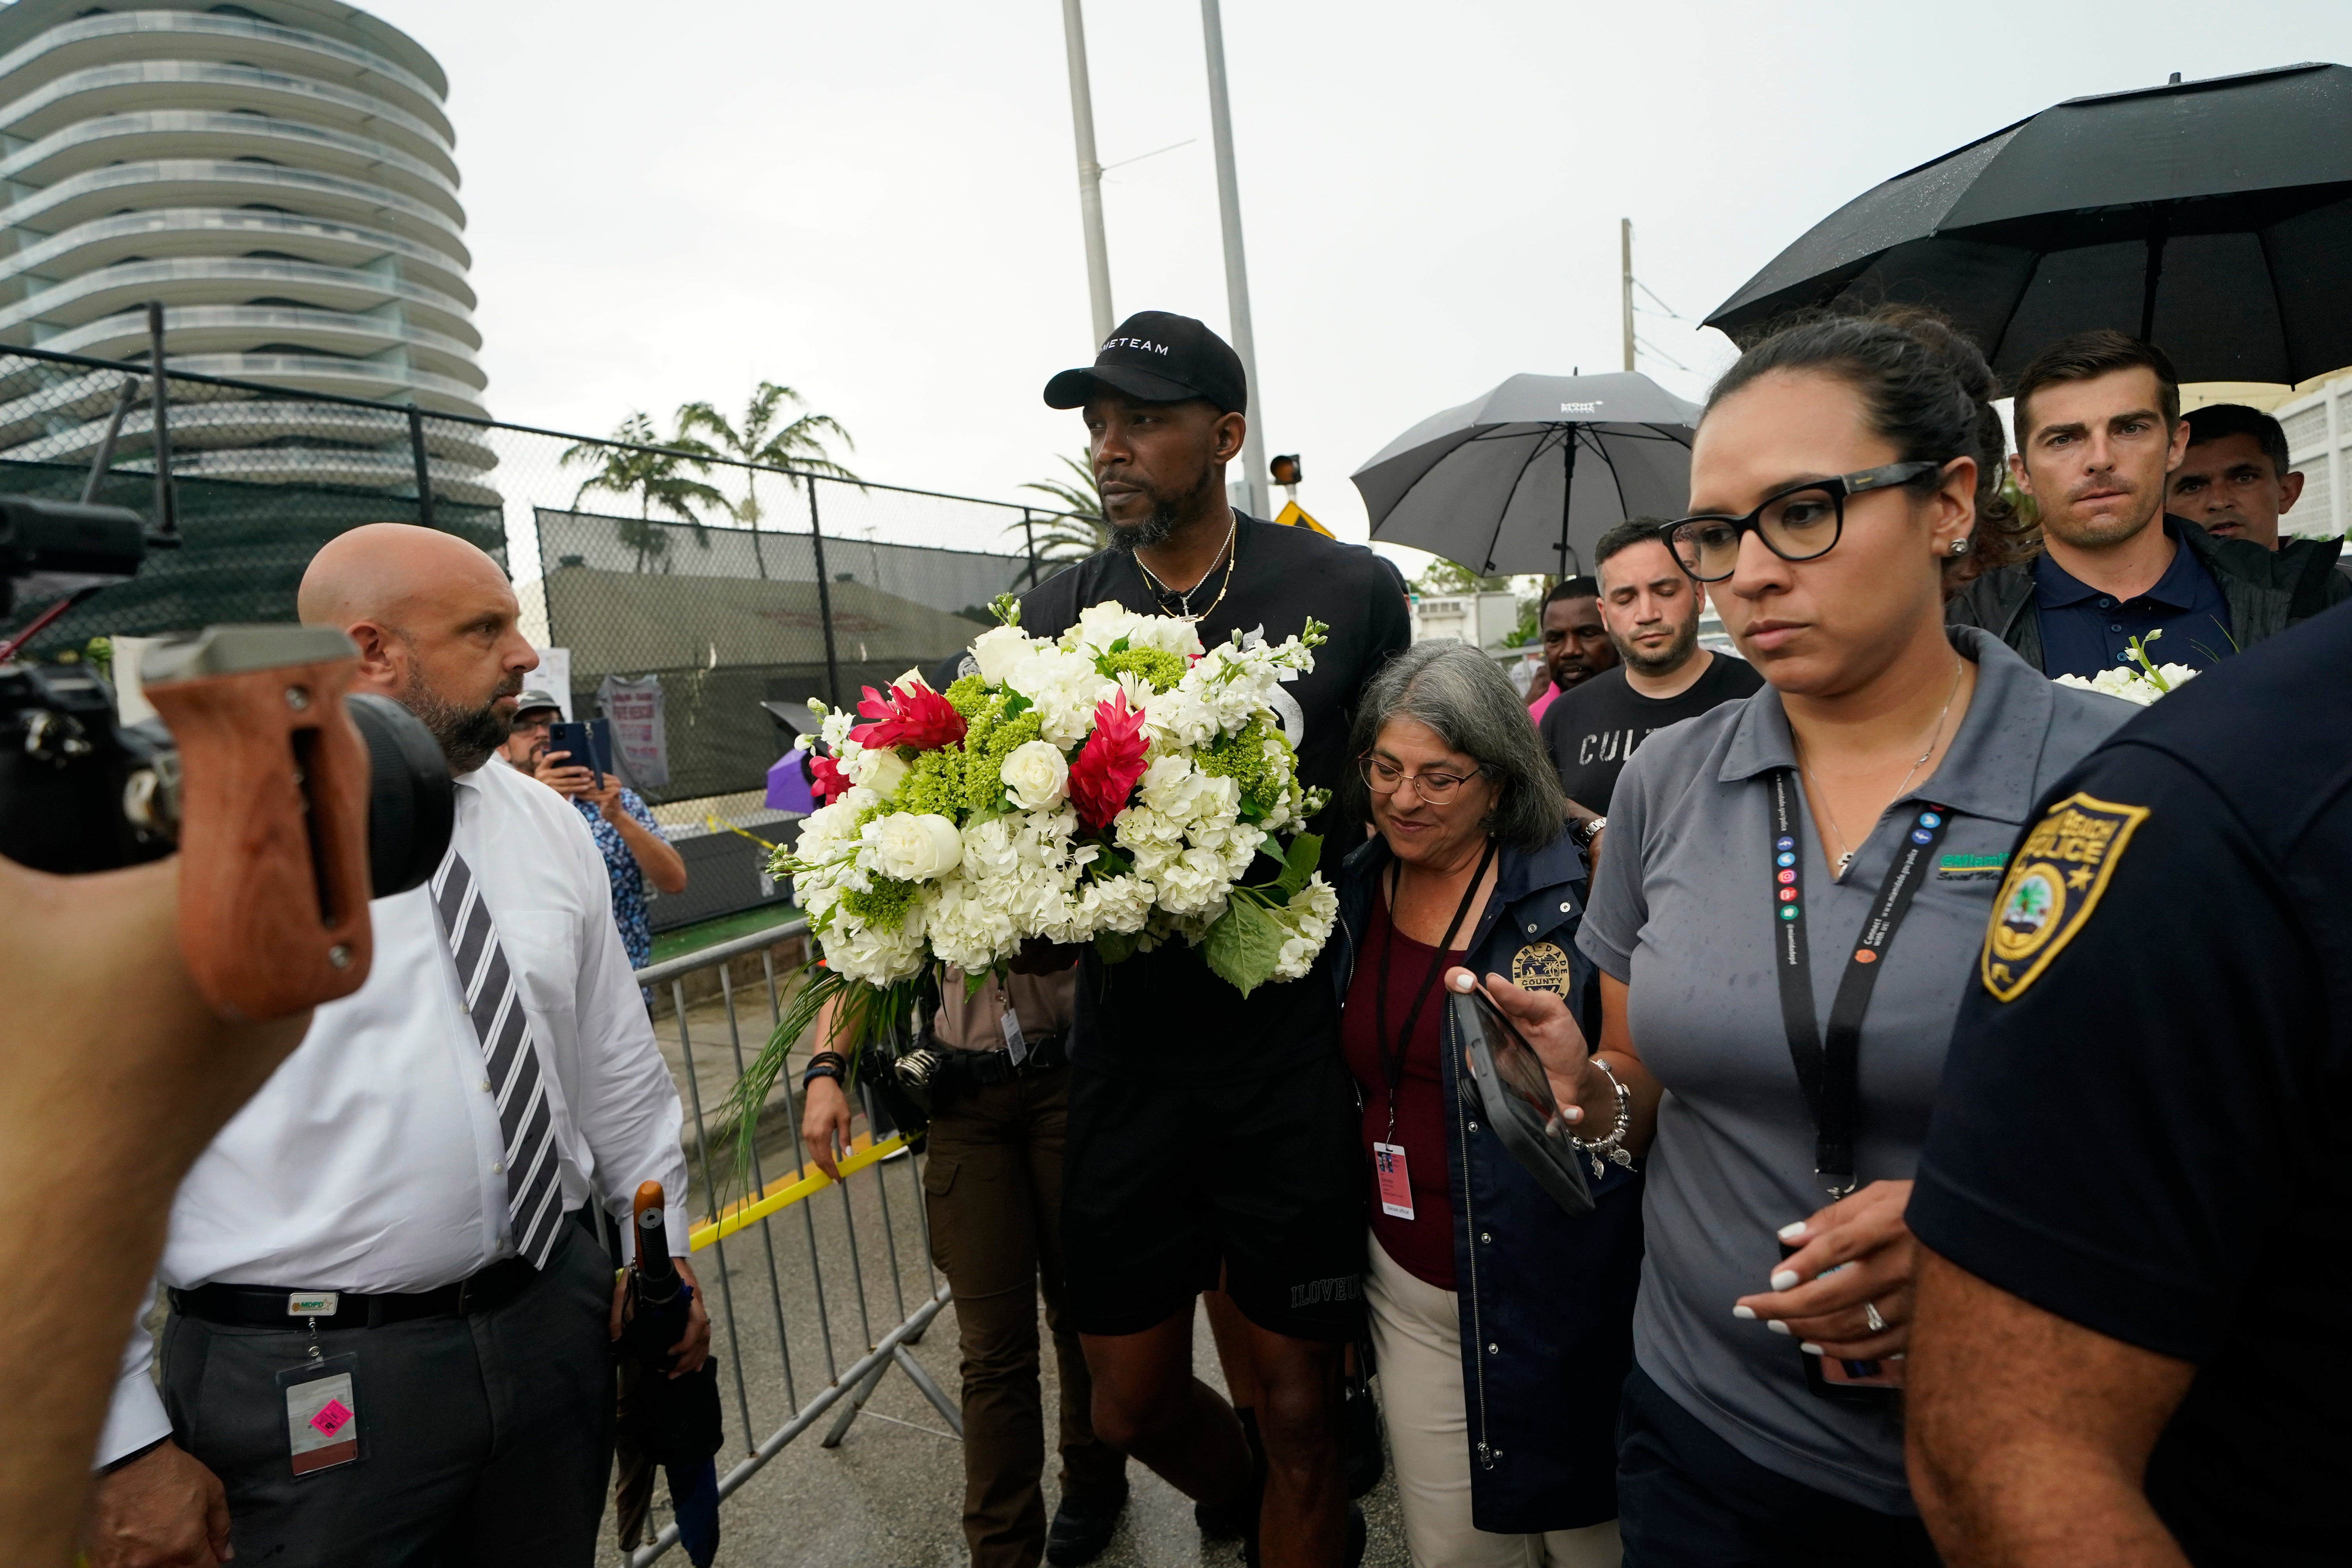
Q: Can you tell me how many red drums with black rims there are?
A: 0